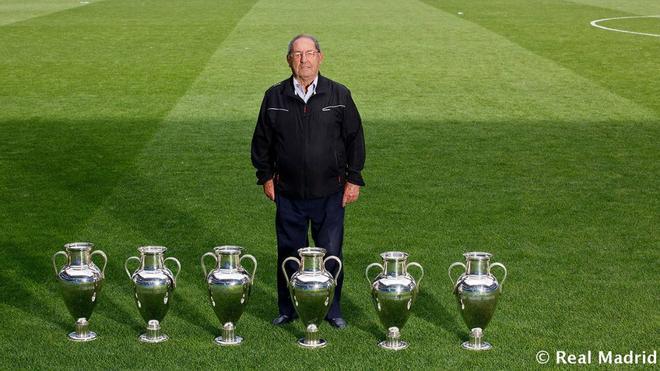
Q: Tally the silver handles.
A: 12